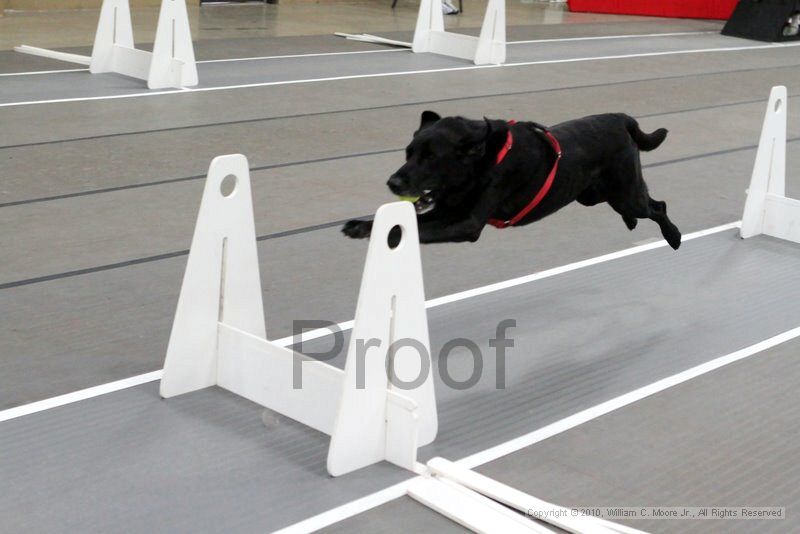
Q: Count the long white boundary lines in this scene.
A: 4